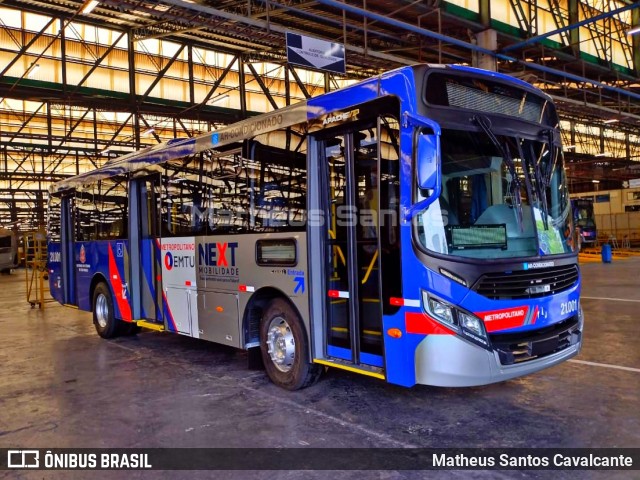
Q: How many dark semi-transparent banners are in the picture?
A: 1